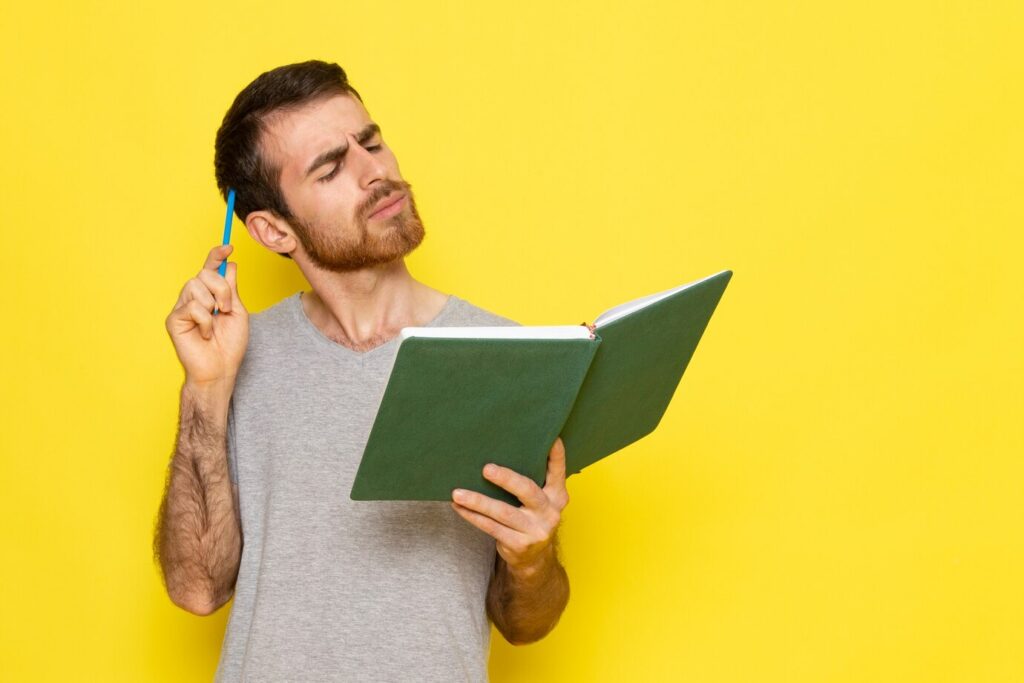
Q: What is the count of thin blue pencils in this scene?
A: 1